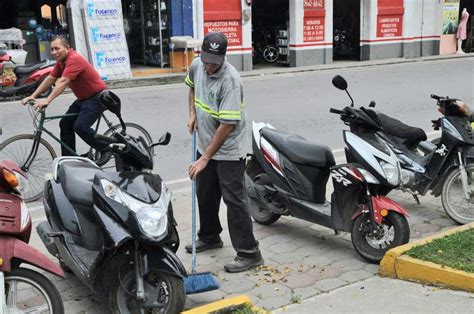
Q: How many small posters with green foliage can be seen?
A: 1